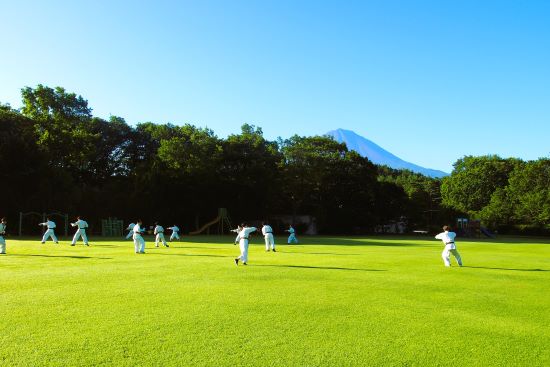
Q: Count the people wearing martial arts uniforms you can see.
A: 12